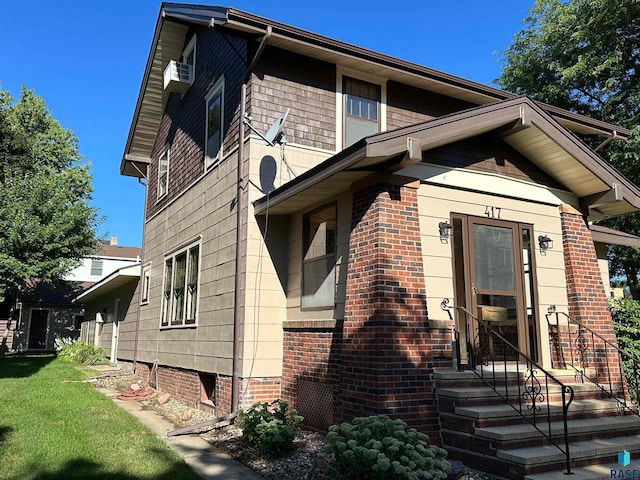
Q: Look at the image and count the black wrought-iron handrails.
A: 2